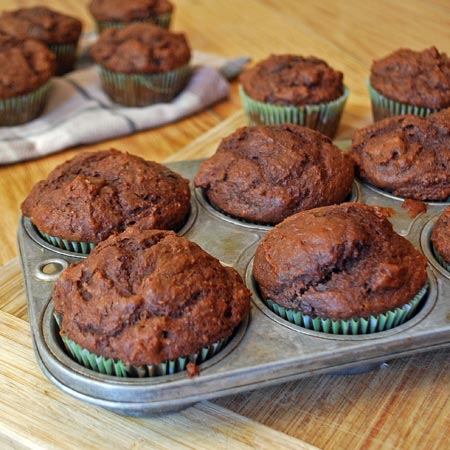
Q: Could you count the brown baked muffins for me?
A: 12